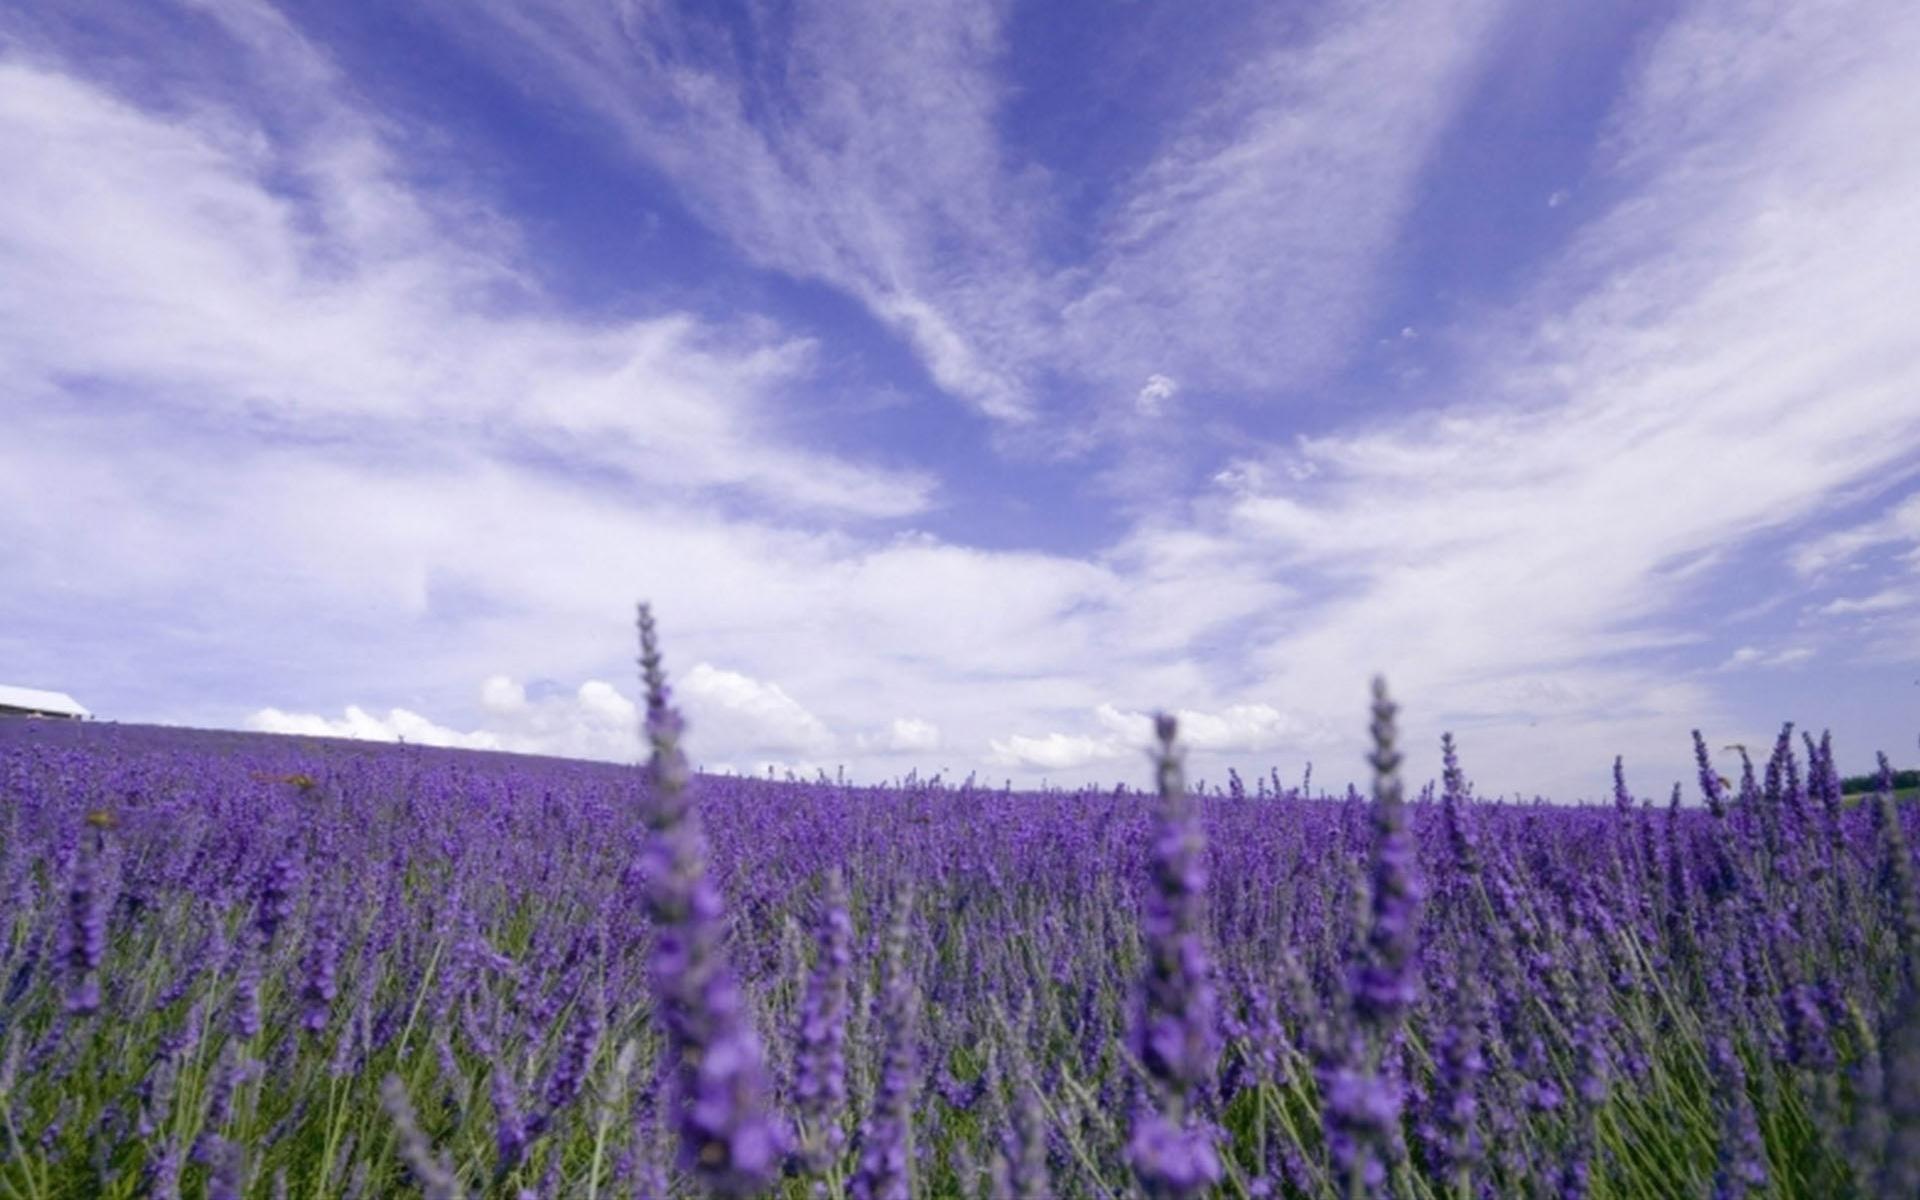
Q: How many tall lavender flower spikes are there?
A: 3